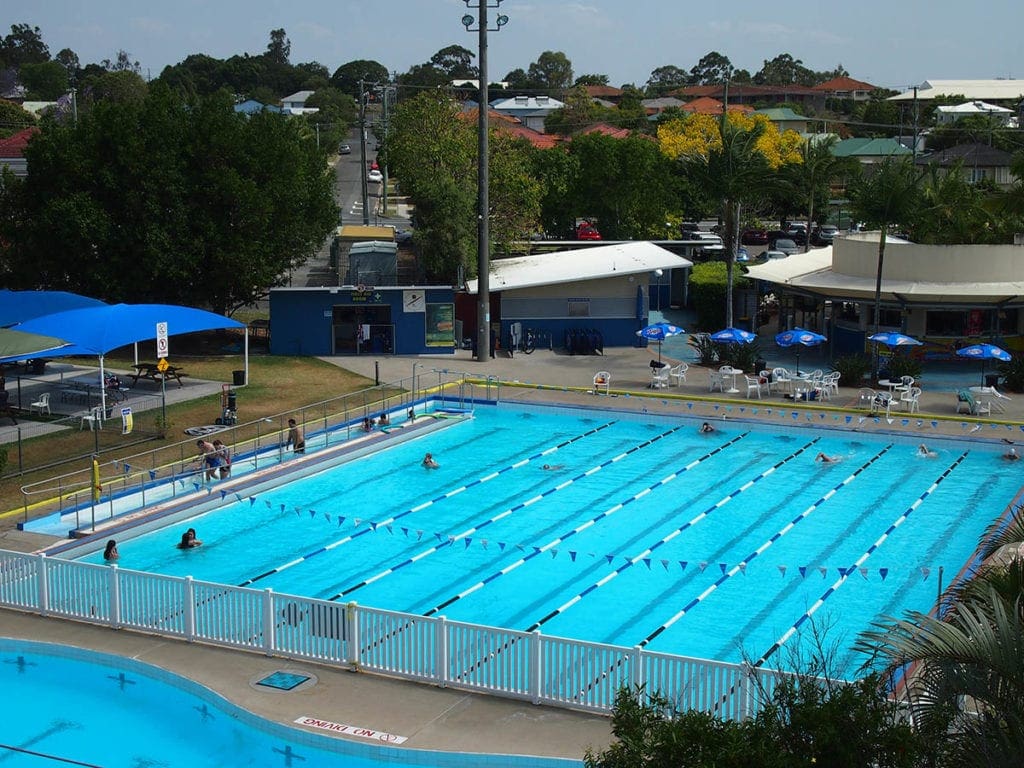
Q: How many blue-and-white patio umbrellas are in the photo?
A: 5